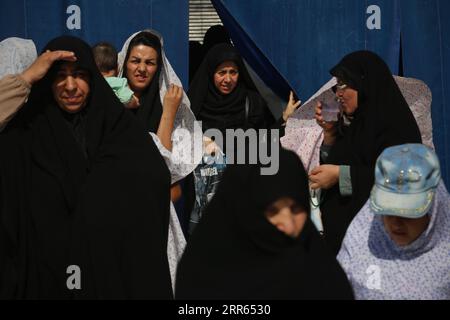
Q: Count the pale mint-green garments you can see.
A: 1